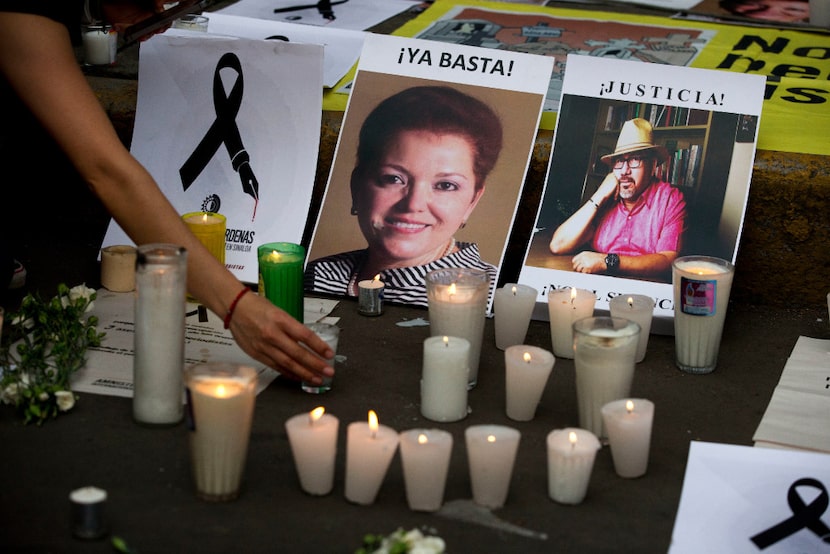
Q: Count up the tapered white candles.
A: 10